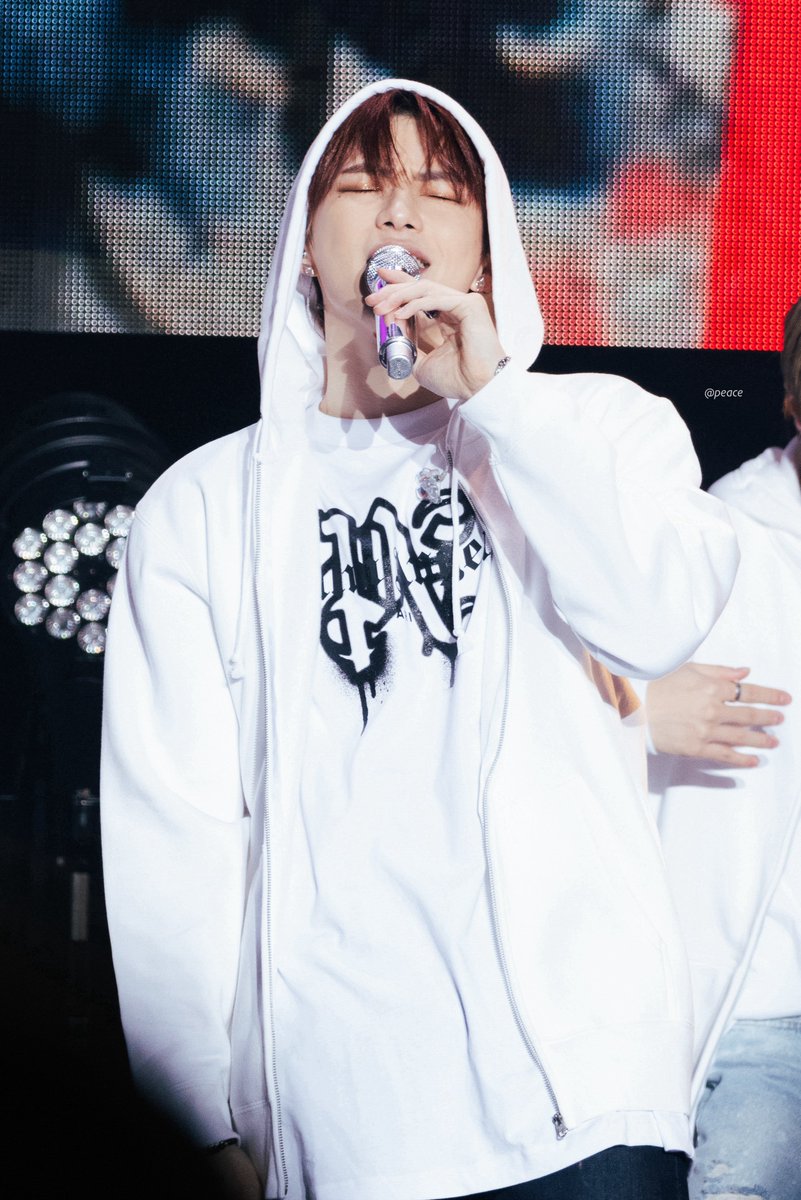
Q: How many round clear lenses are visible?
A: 14